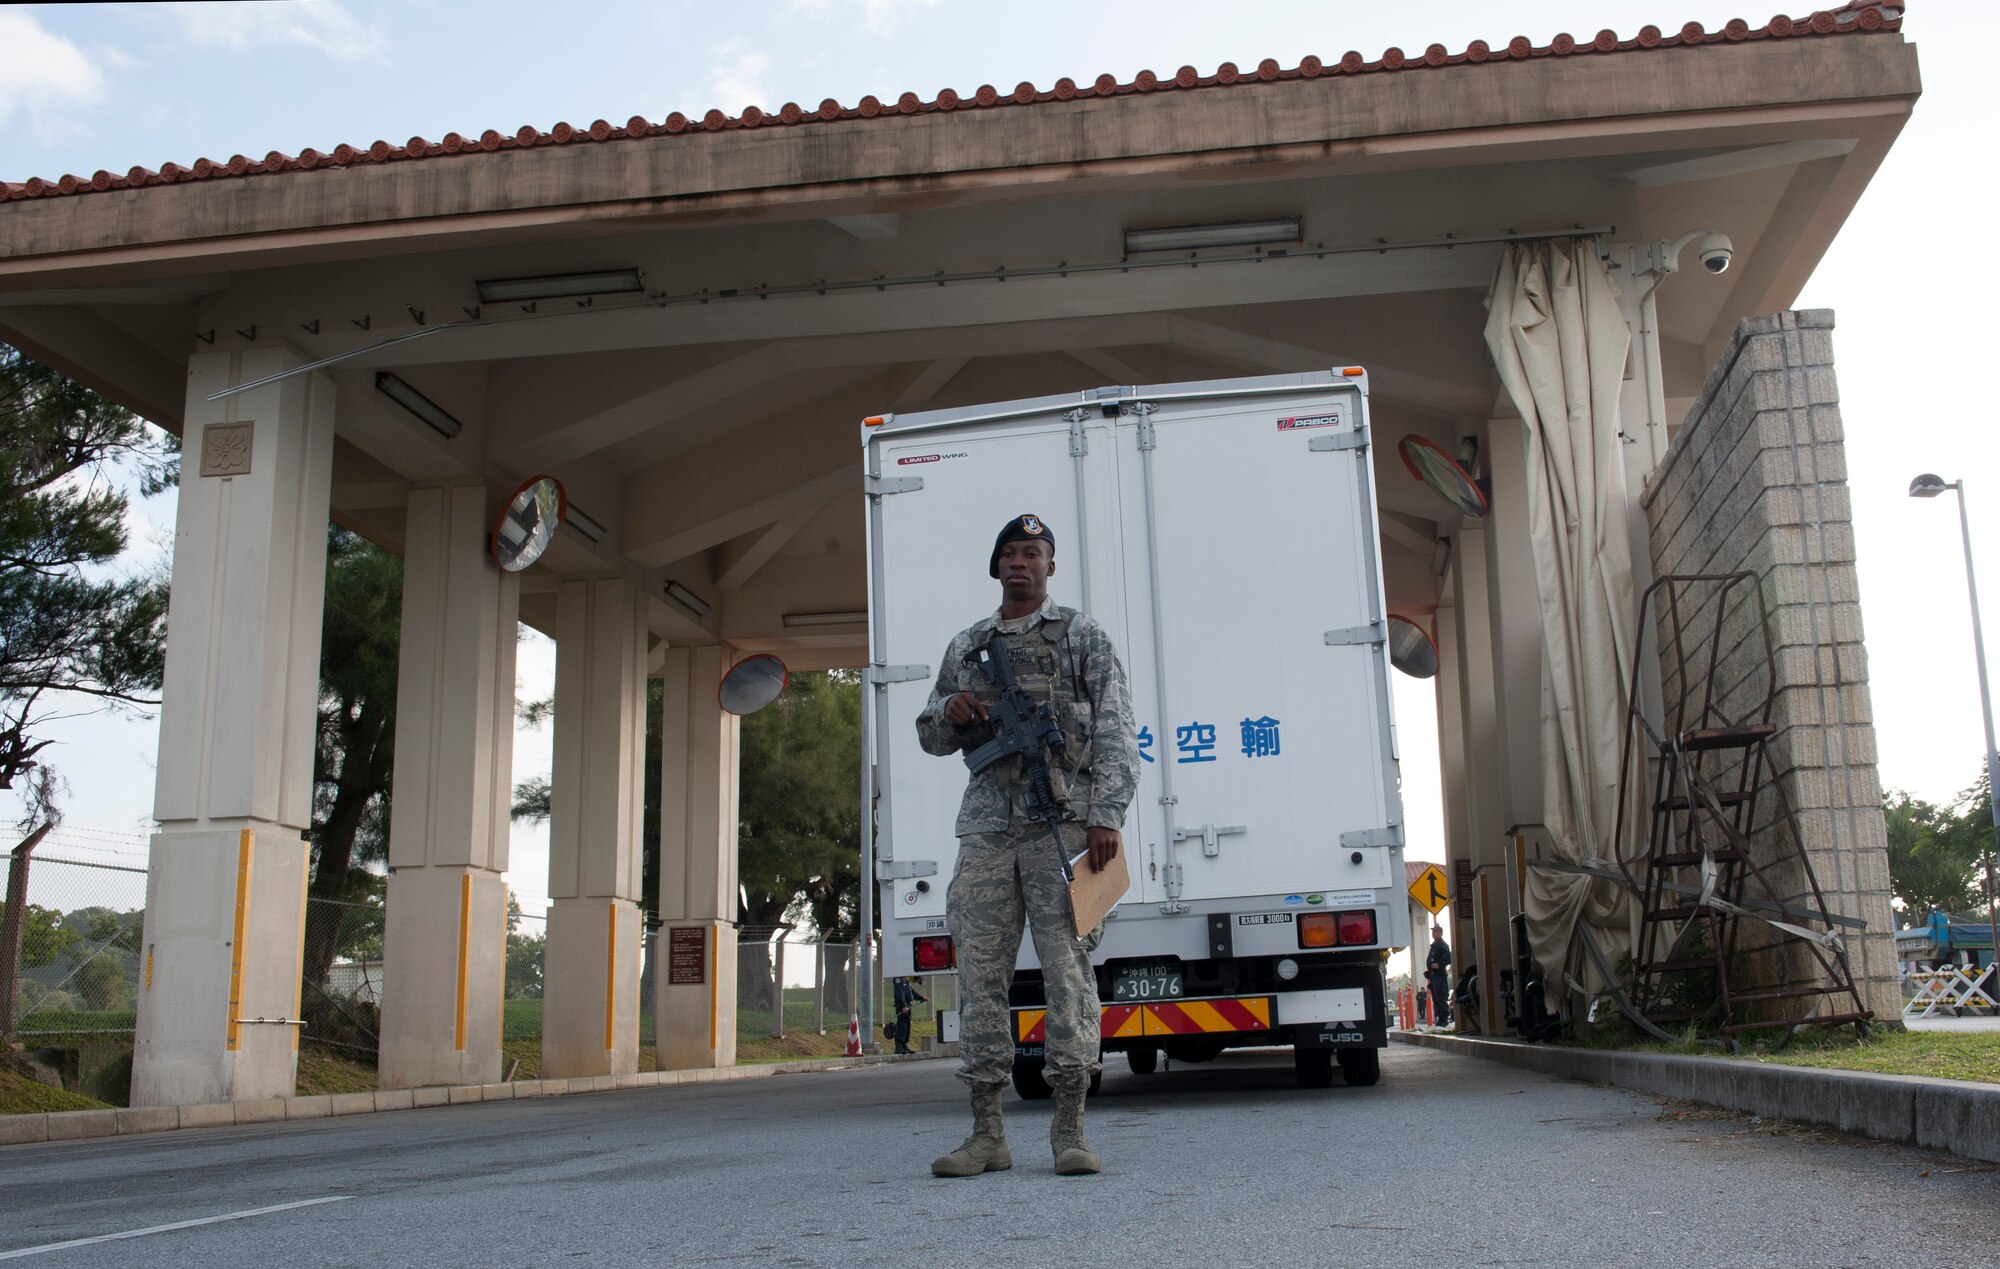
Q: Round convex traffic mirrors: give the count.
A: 4